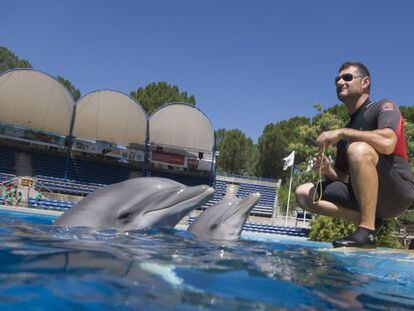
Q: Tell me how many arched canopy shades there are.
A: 3